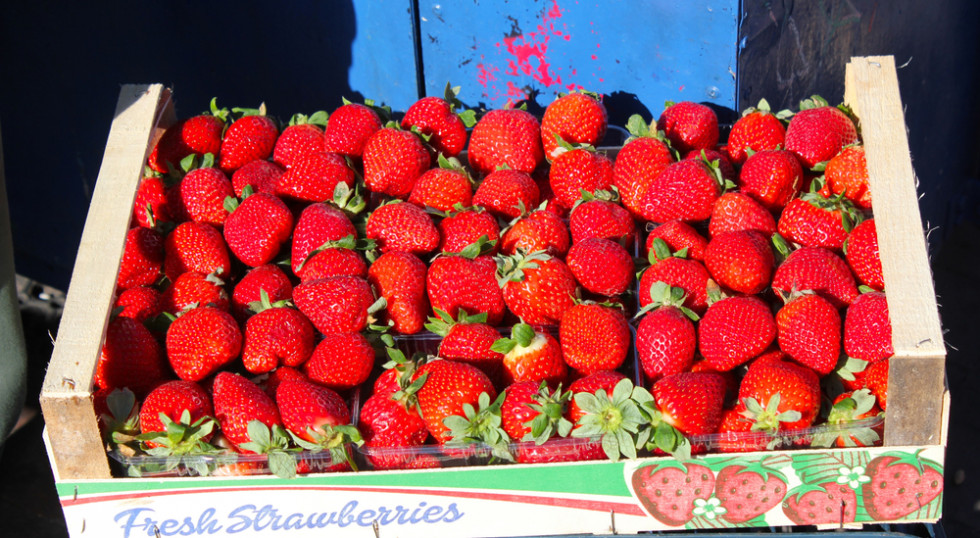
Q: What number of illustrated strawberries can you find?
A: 4